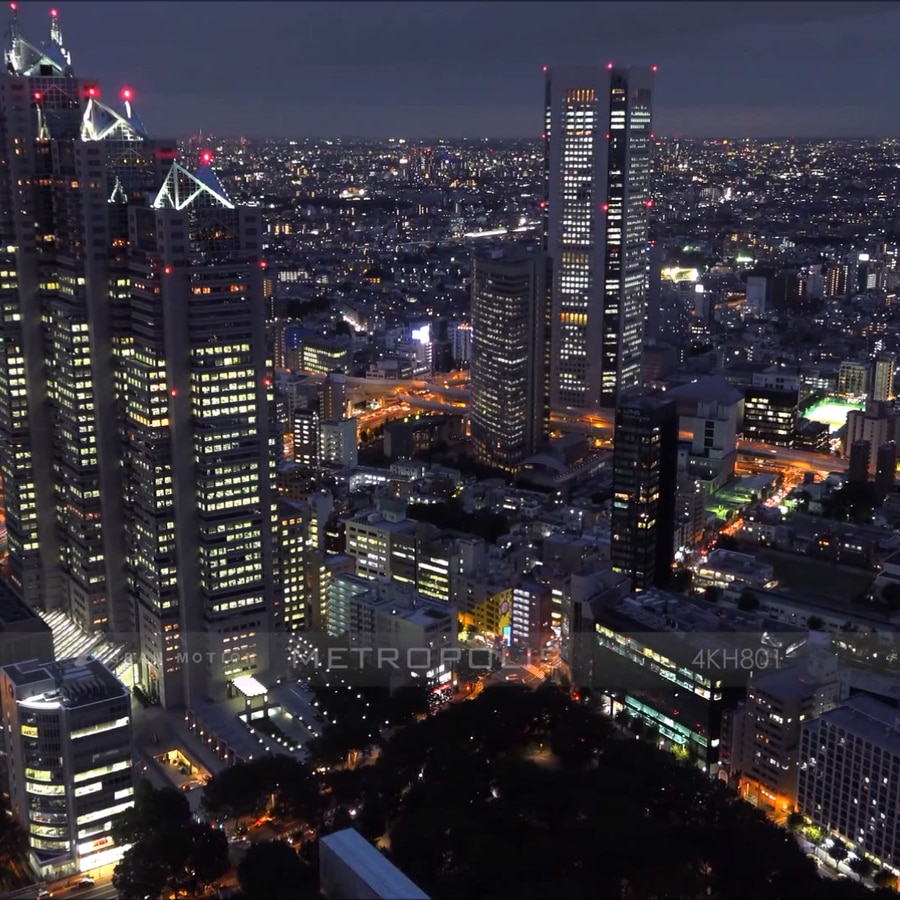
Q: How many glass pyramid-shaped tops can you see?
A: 3